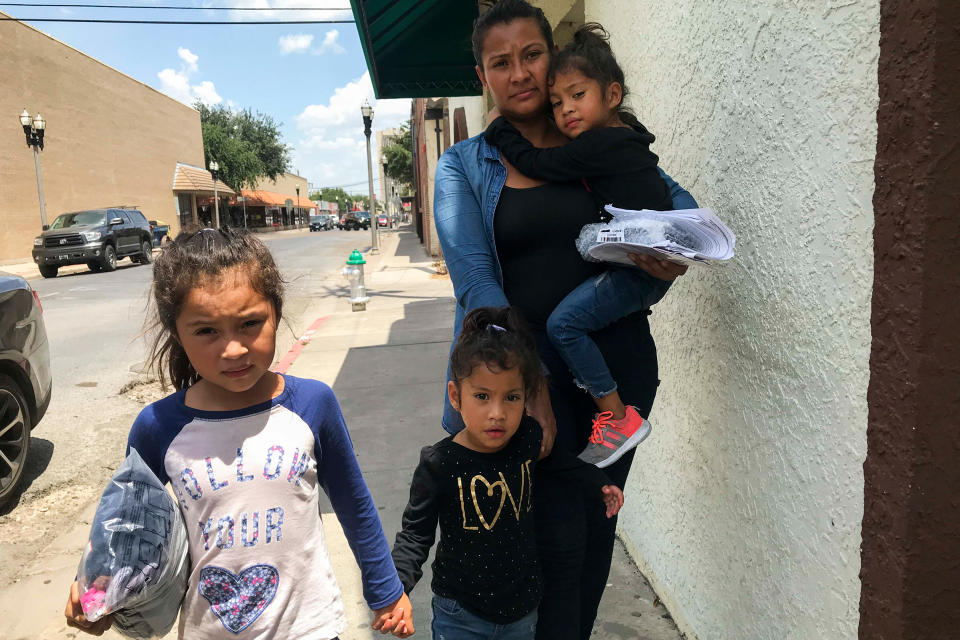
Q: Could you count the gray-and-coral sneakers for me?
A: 1